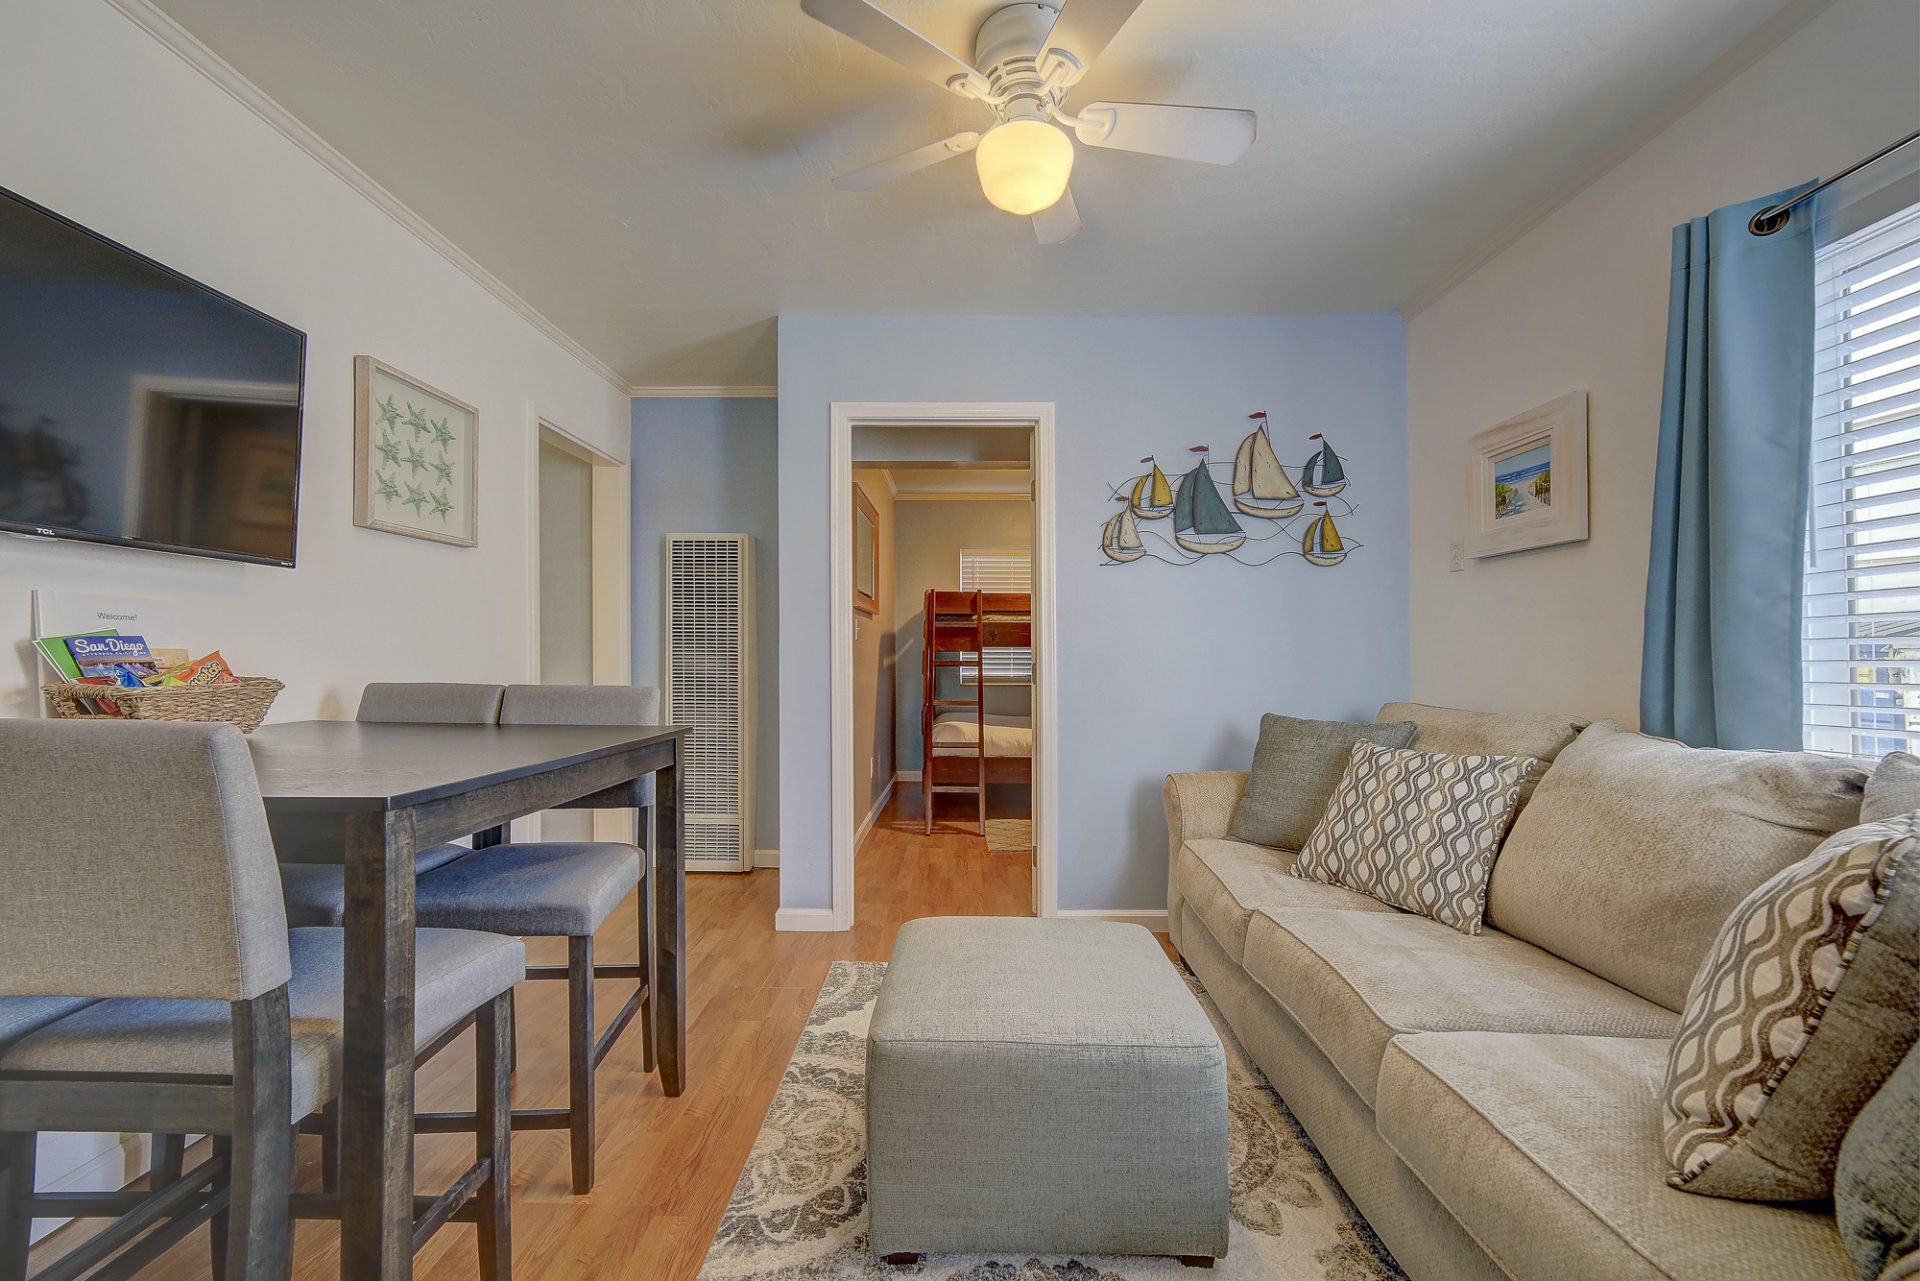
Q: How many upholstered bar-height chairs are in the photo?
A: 4